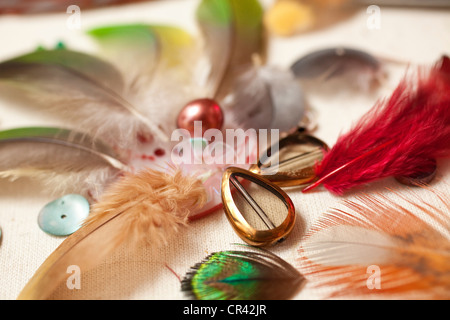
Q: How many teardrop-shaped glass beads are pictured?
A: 2